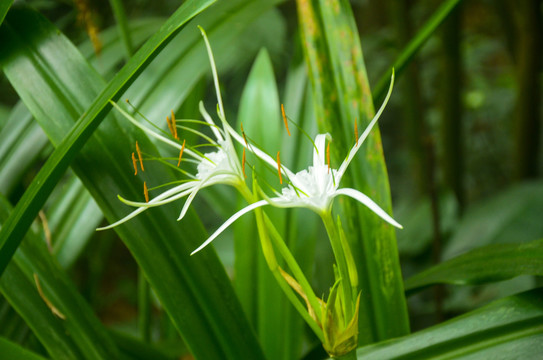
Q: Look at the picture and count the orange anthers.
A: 12